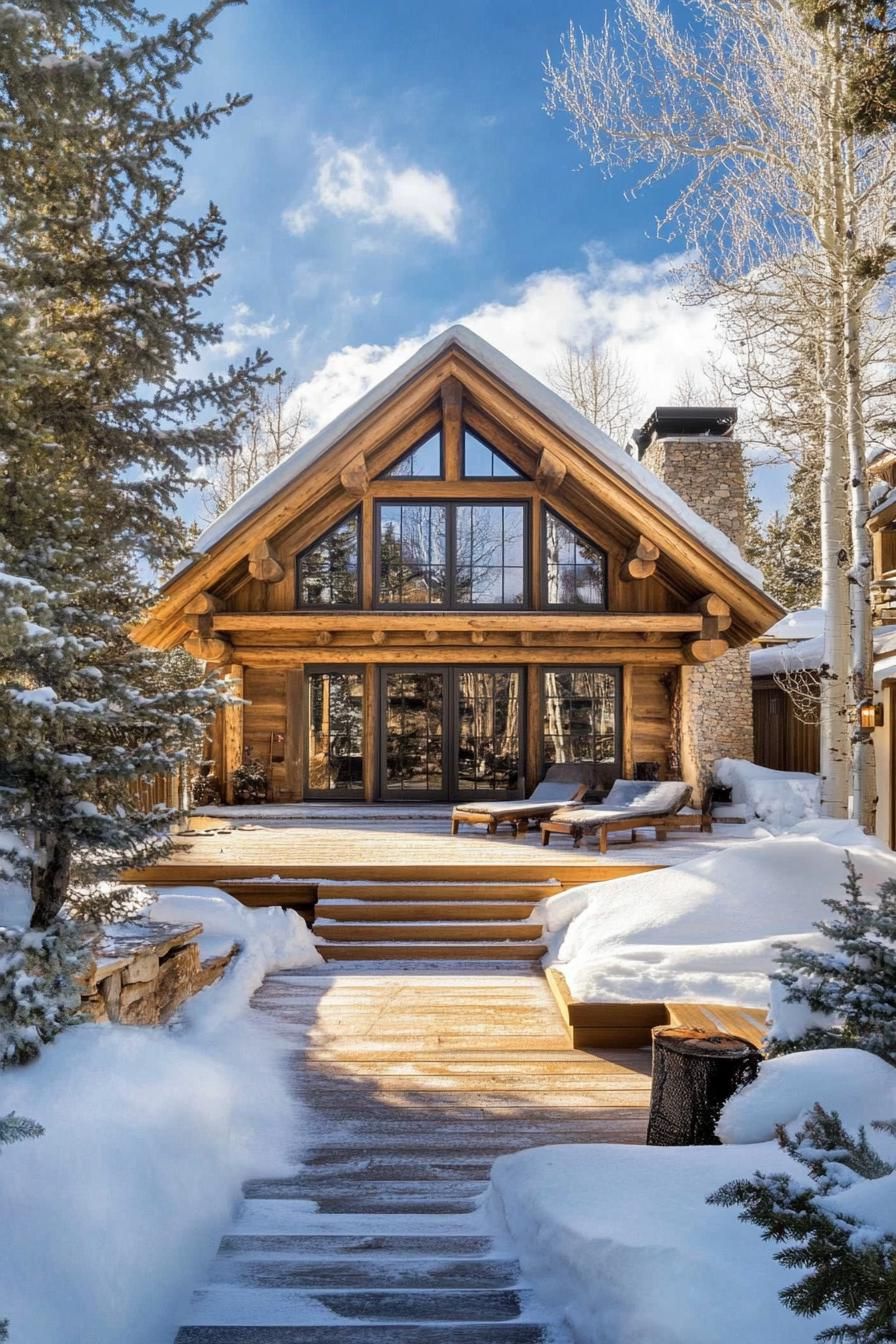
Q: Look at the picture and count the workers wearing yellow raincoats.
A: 0